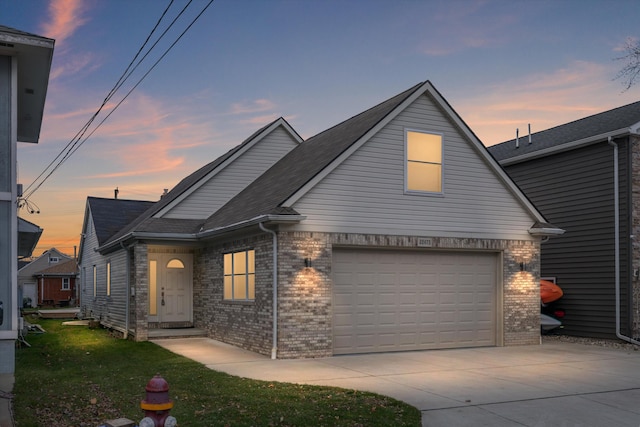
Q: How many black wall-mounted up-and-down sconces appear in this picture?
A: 2